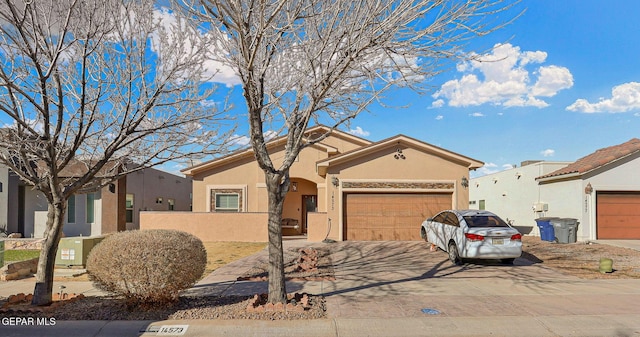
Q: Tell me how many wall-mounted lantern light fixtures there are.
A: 3